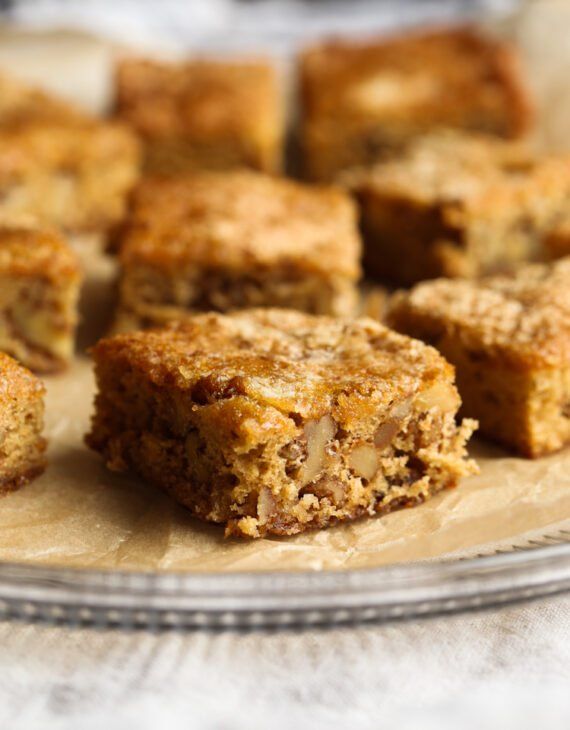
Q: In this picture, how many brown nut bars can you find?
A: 10